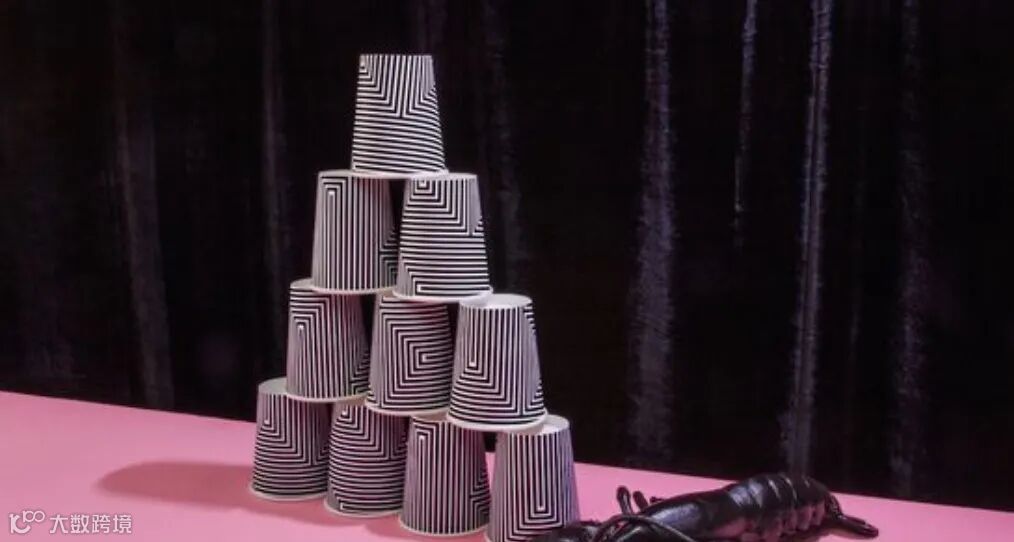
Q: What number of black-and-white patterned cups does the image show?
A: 10